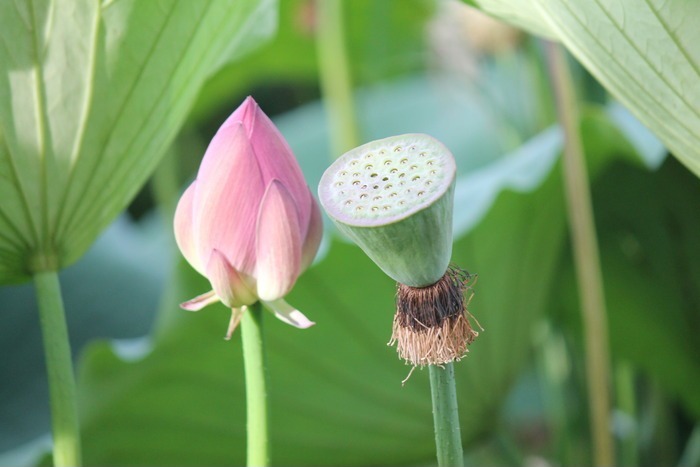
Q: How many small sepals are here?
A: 3